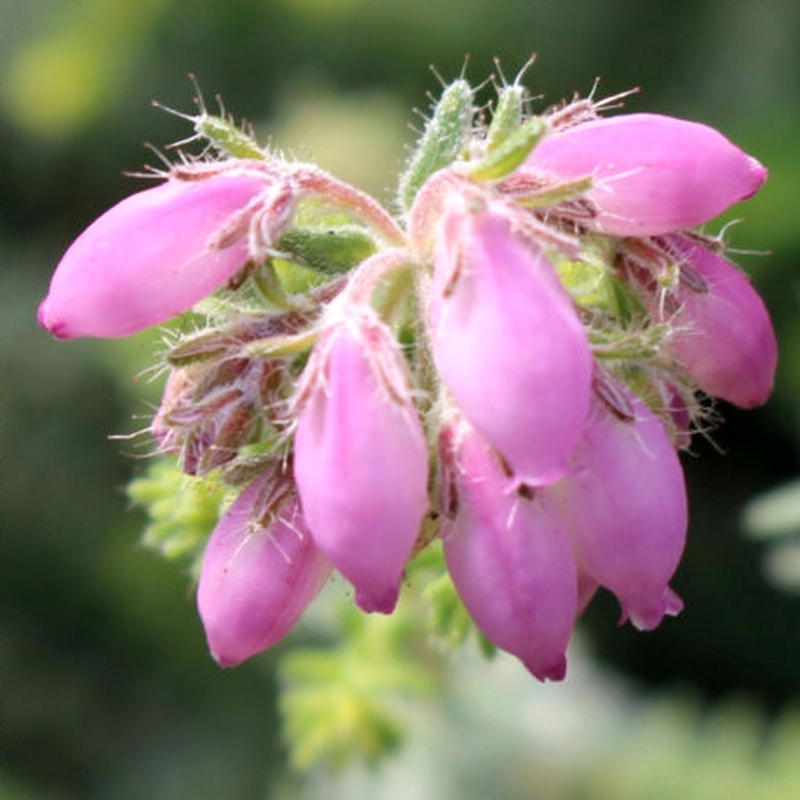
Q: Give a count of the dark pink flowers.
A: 8